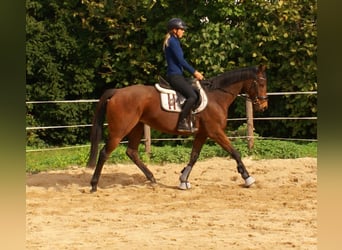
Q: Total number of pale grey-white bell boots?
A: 2